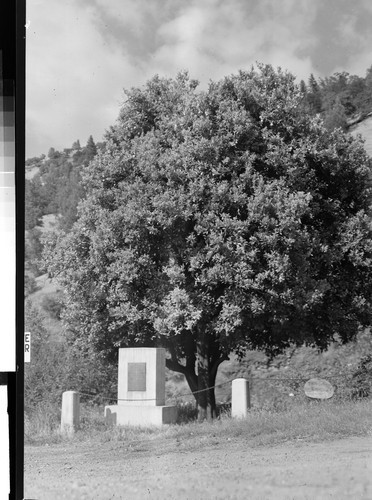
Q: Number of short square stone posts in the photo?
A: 2